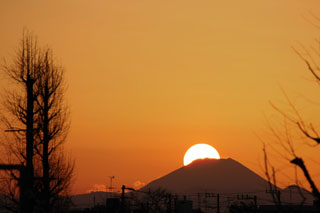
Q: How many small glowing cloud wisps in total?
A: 2